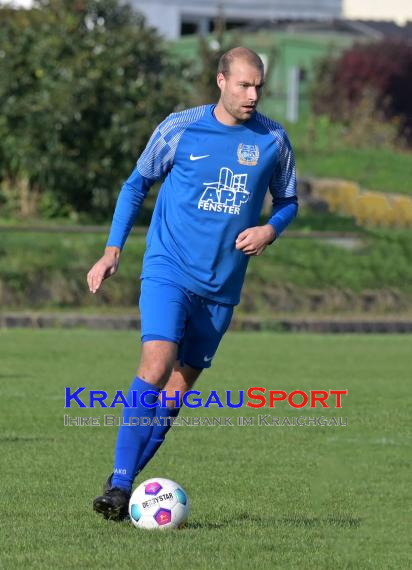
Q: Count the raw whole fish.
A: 0